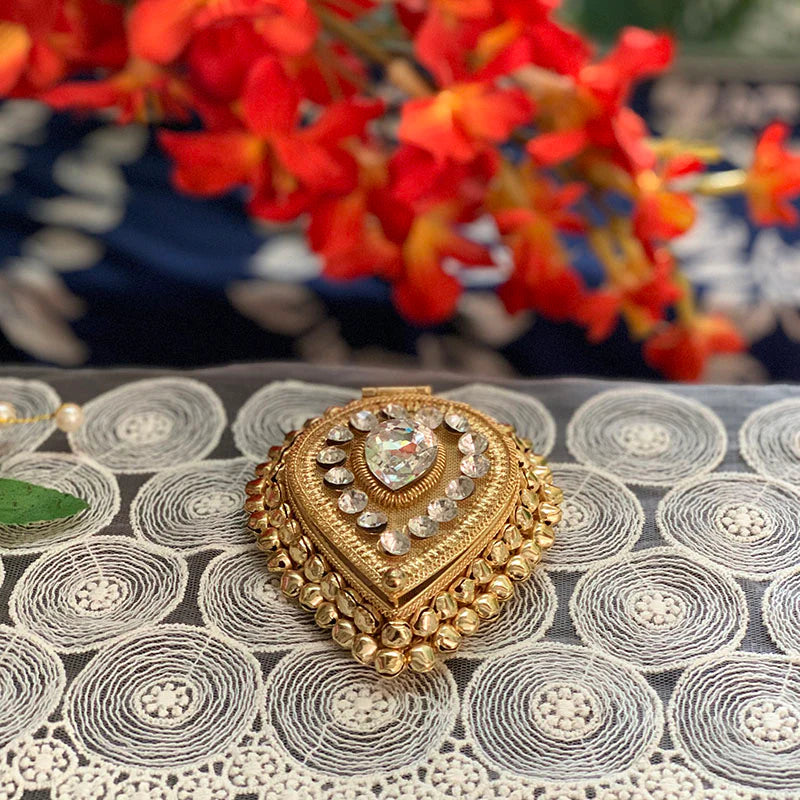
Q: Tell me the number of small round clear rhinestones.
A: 15